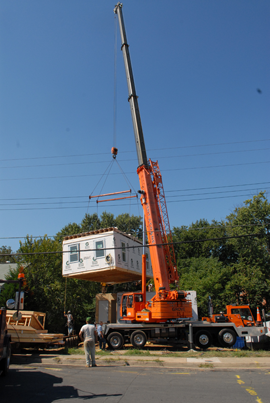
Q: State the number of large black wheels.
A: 4